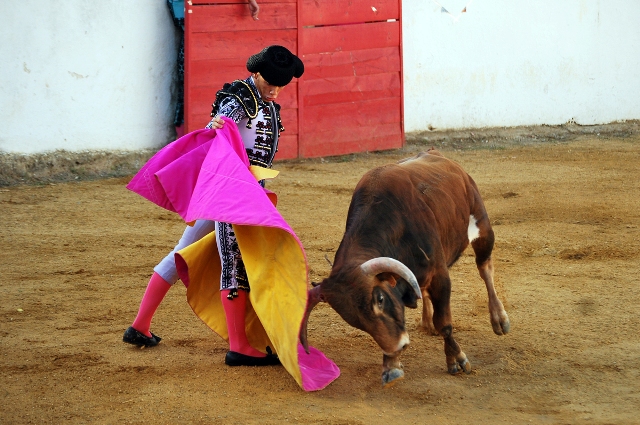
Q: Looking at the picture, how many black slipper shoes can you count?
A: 2